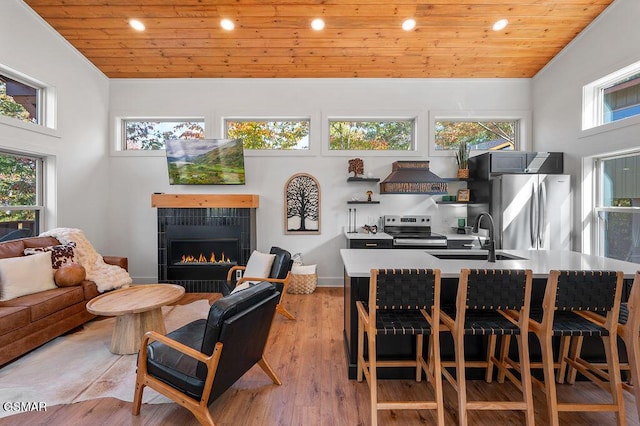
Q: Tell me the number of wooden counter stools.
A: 4